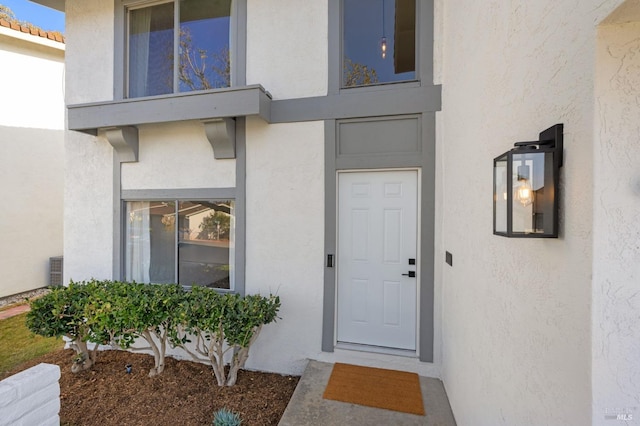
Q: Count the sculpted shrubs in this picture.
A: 3